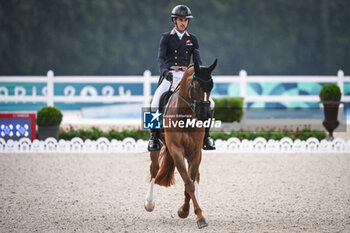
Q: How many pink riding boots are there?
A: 0